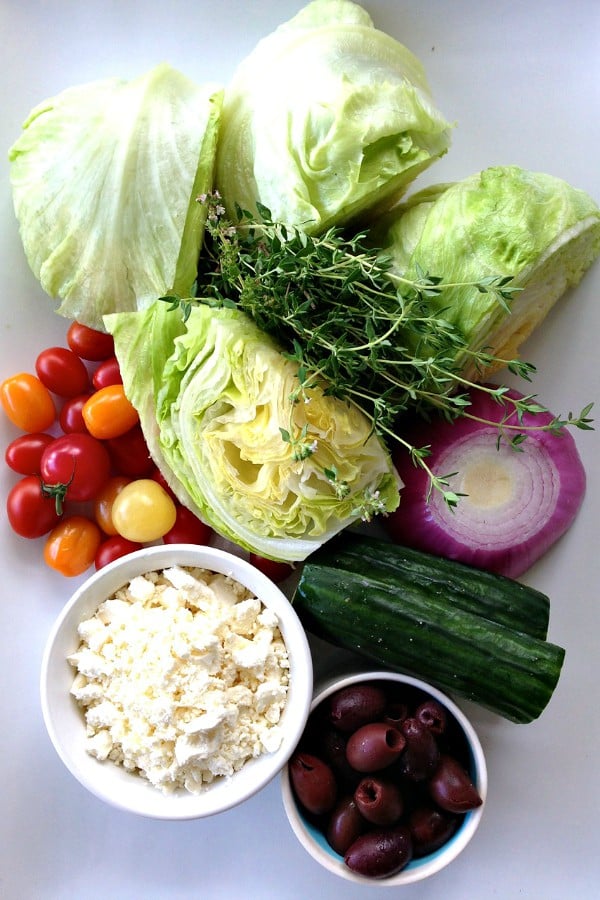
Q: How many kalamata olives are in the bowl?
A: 12